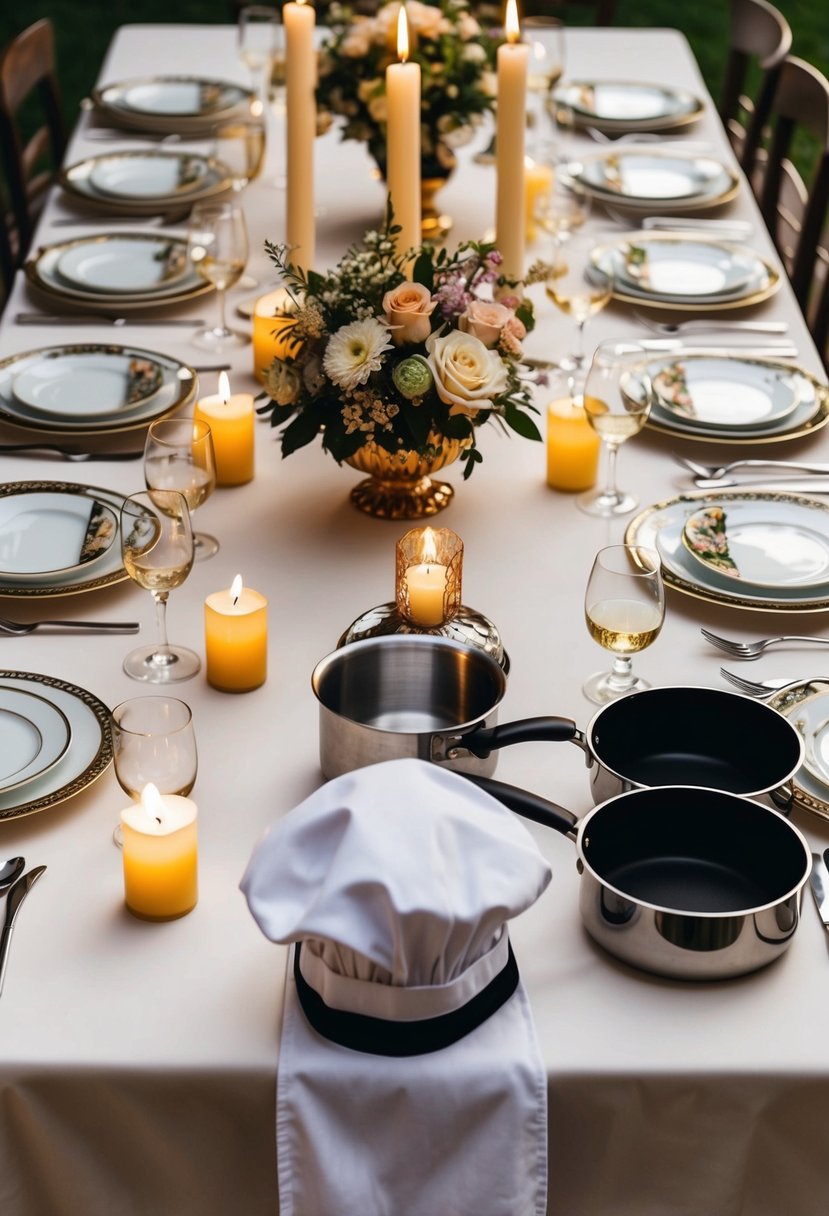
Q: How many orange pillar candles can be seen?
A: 6